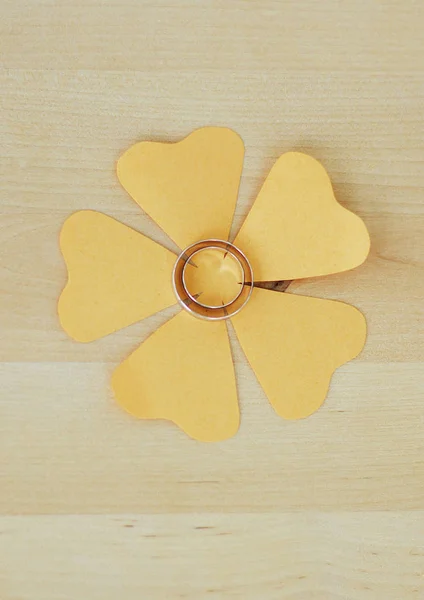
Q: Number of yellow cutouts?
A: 5